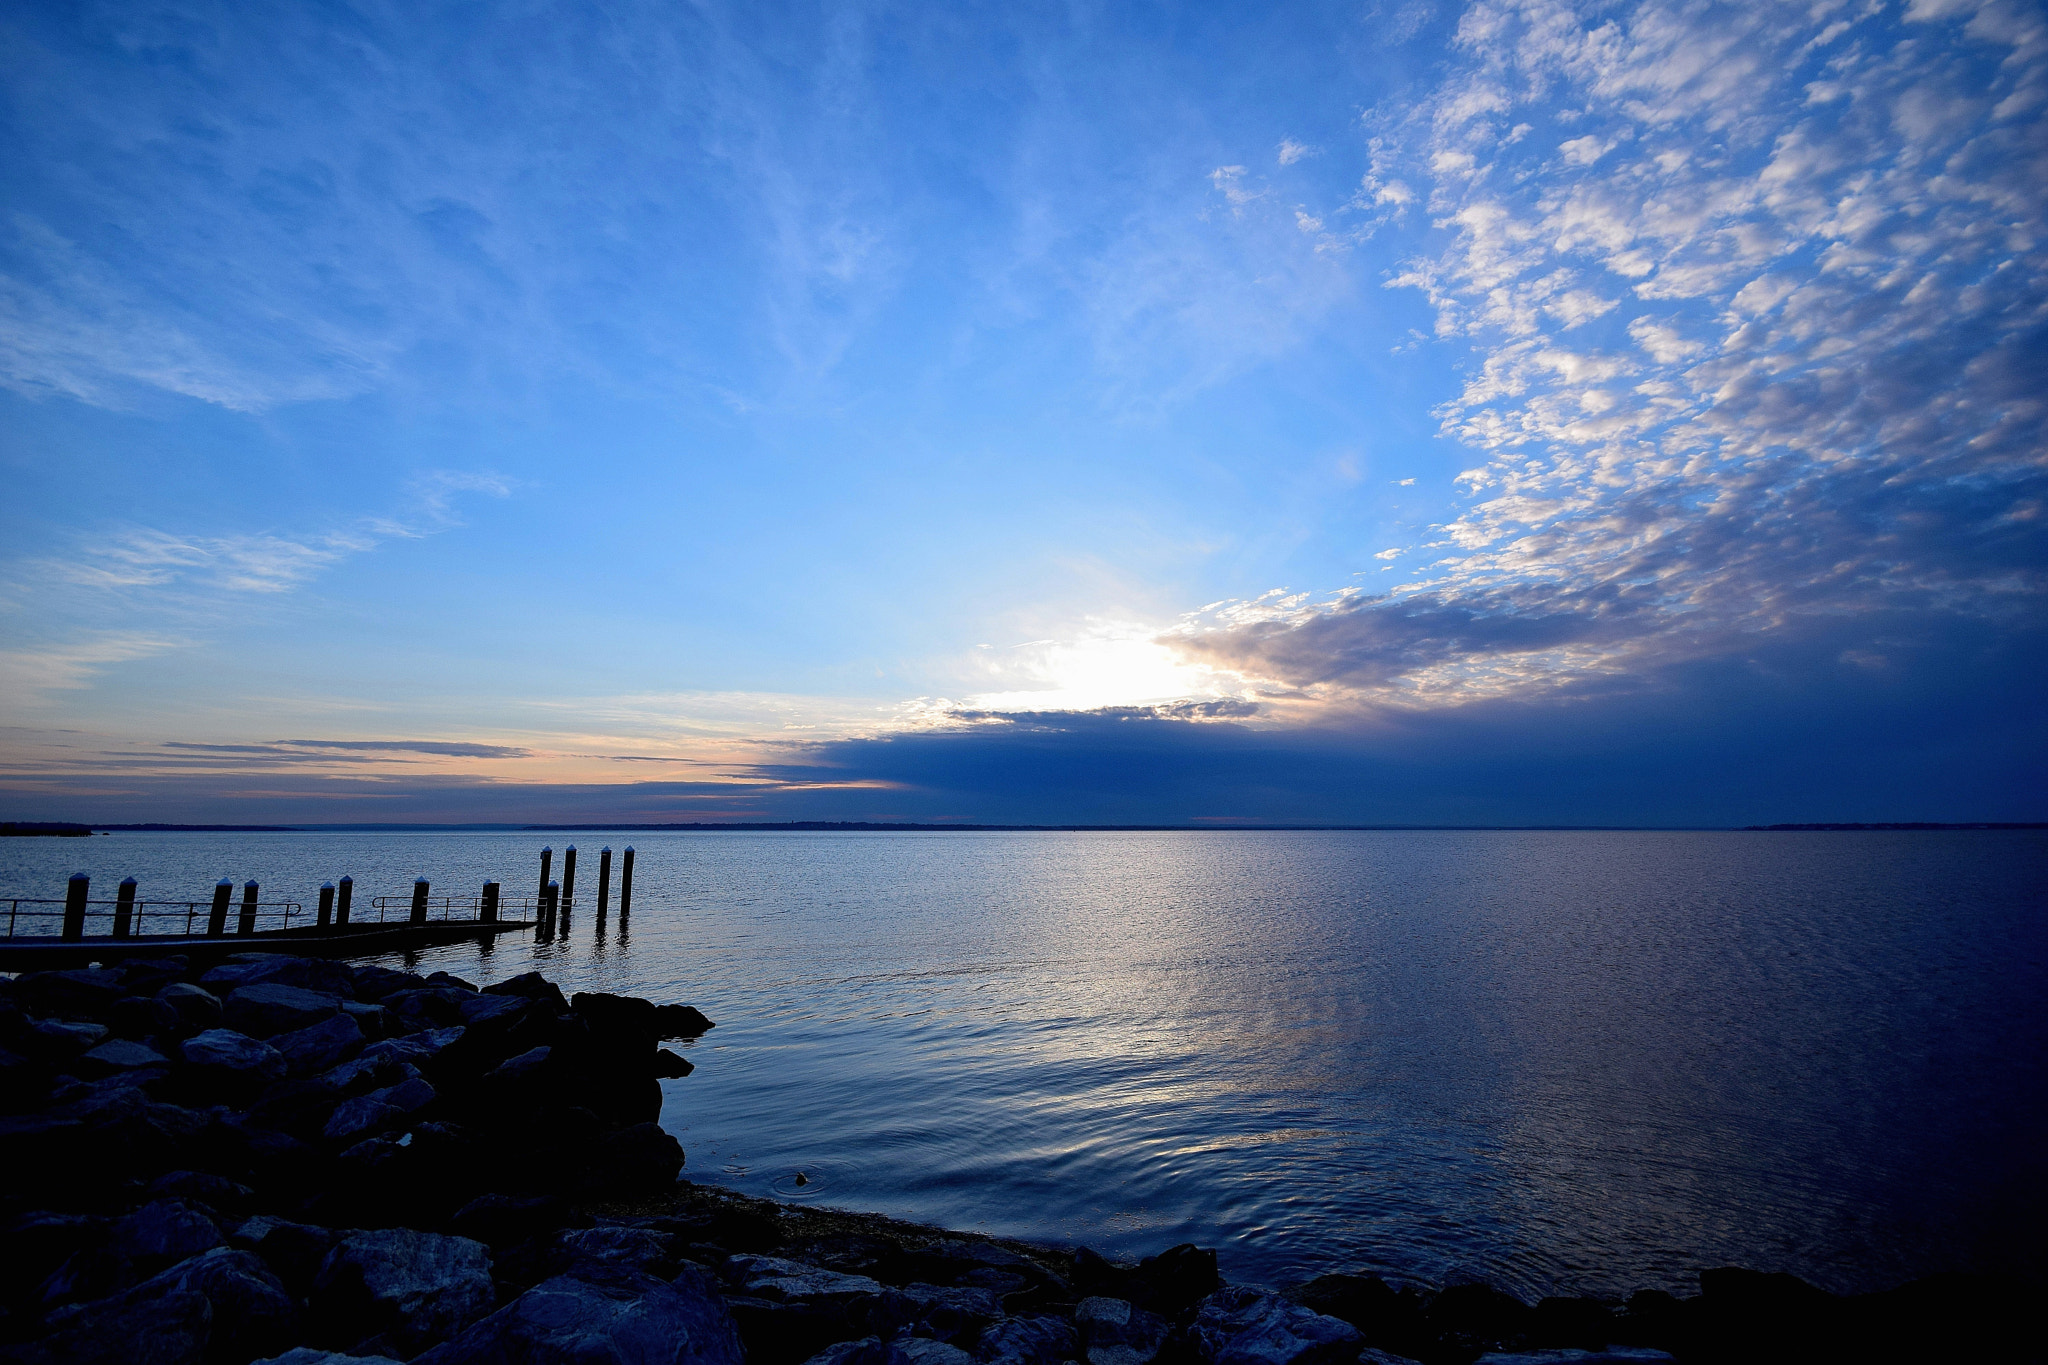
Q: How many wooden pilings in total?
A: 13